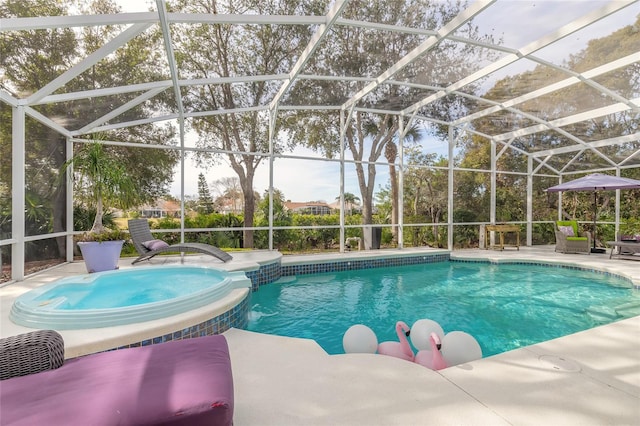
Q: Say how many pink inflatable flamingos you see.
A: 2